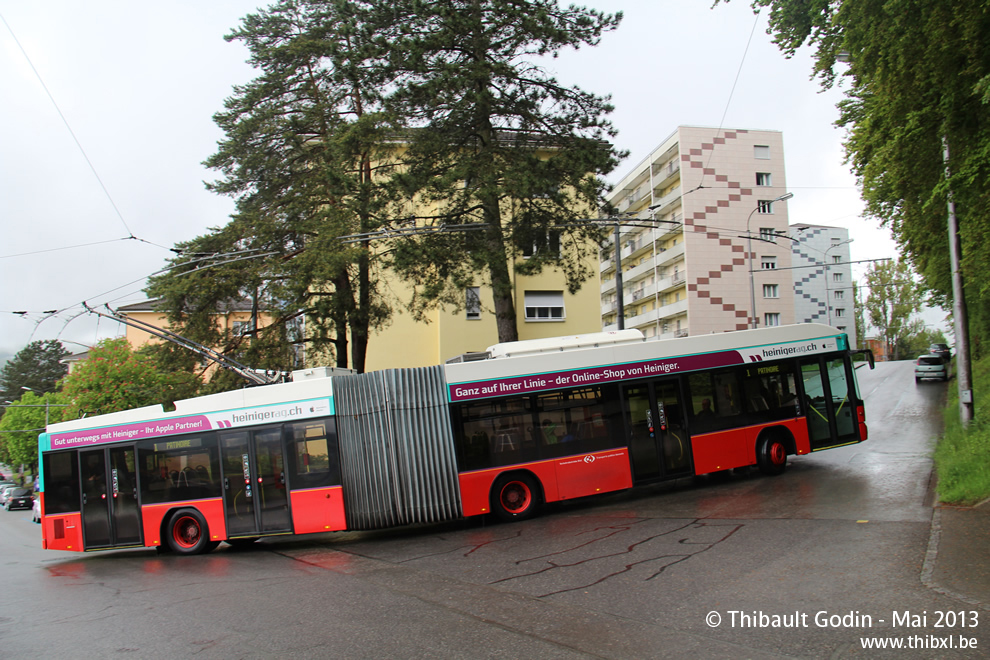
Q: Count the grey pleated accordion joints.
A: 1